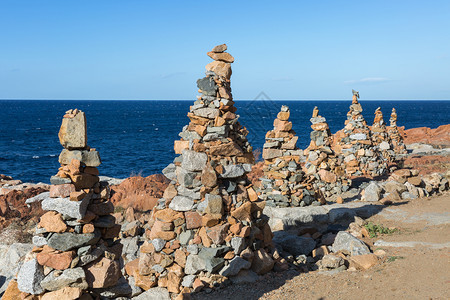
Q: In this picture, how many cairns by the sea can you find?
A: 7